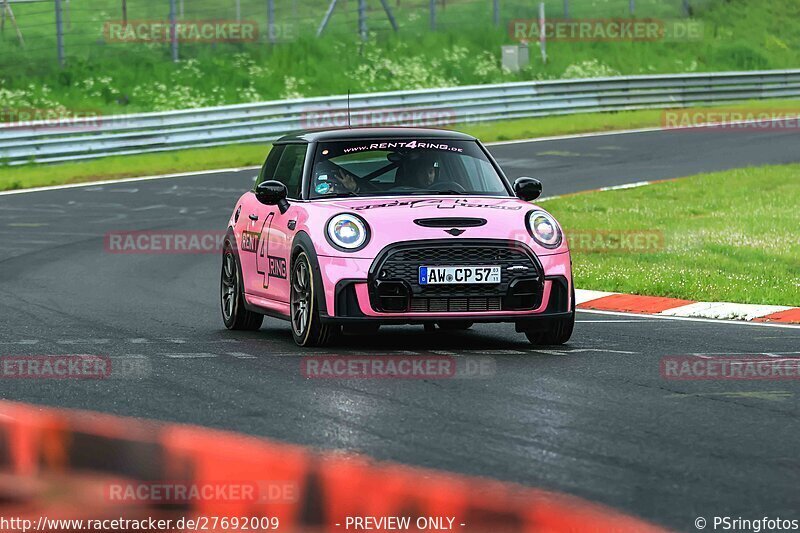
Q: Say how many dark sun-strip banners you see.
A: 1